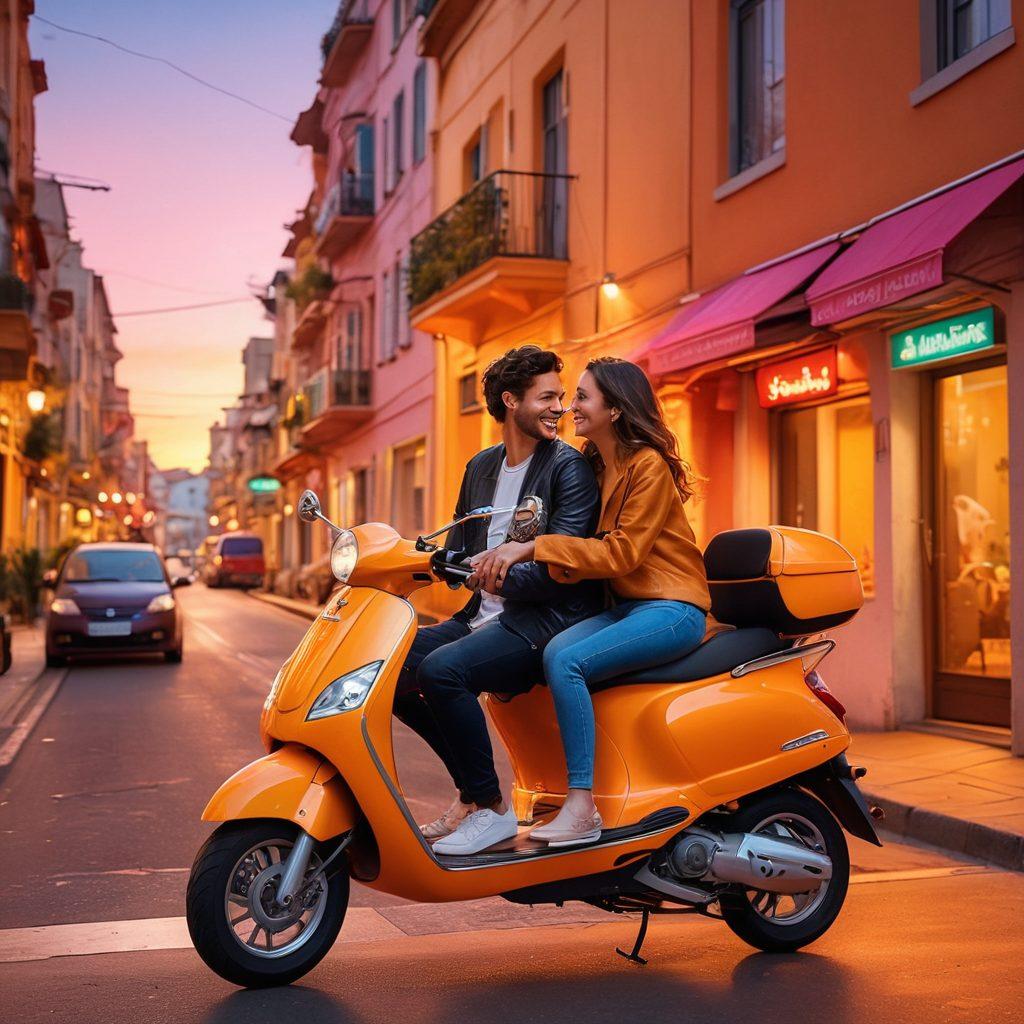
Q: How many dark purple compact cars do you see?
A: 1